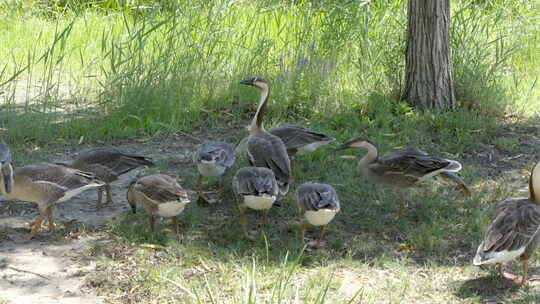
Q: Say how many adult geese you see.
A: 10